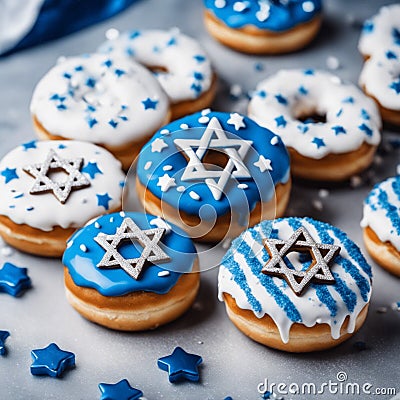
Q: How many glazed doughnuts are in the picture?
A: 11